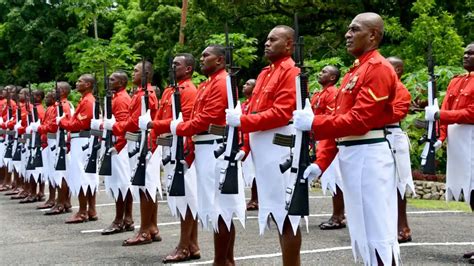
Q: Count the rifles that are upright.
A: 12